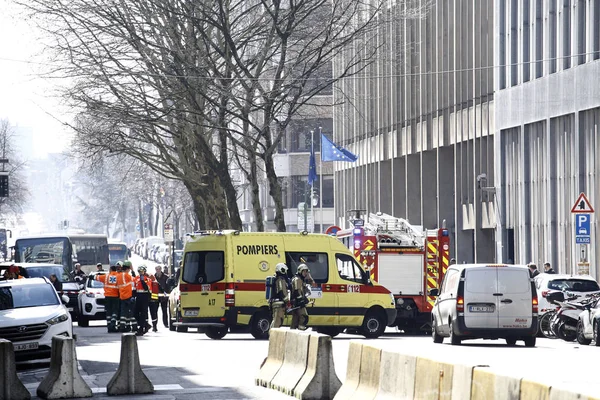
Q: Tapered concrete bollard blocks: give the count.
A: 3